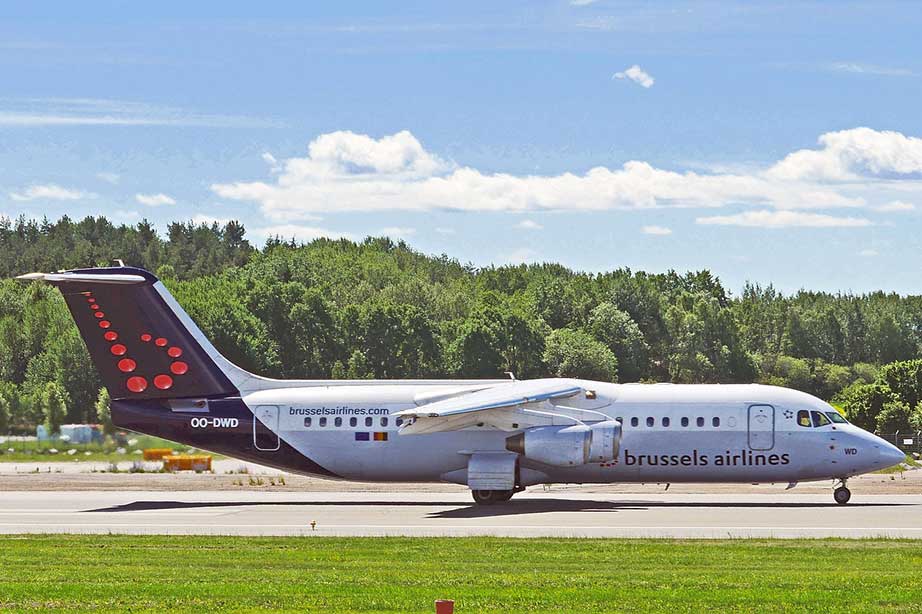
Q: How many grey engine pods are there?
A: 2